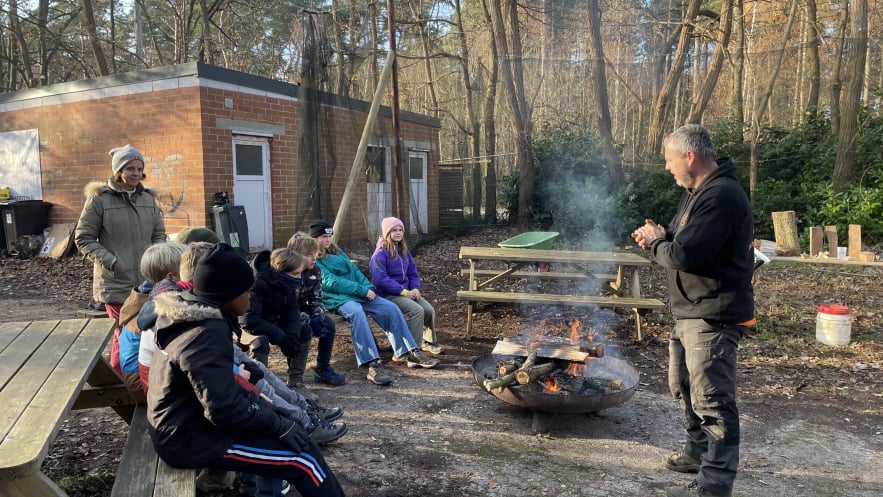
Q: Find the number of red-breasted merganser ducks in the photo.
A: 0